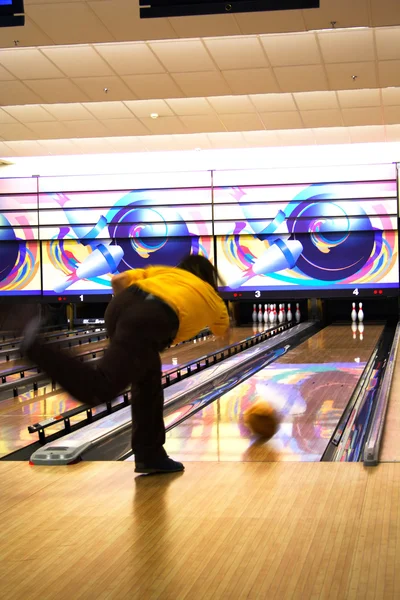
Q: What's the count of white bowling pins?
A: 12